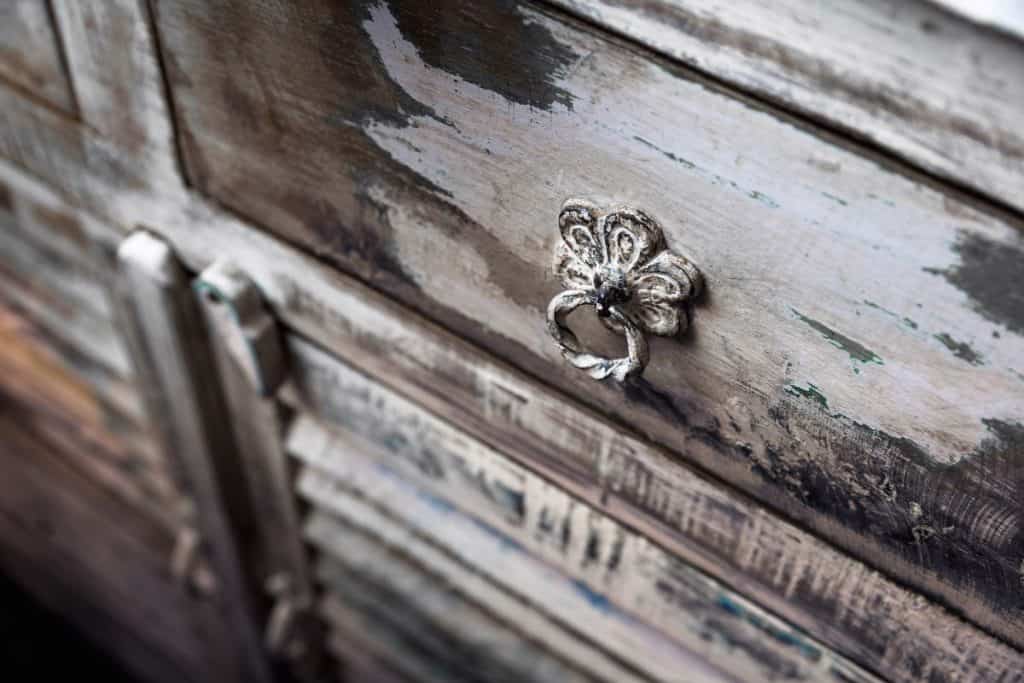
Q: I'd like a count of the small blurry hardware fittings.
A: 2